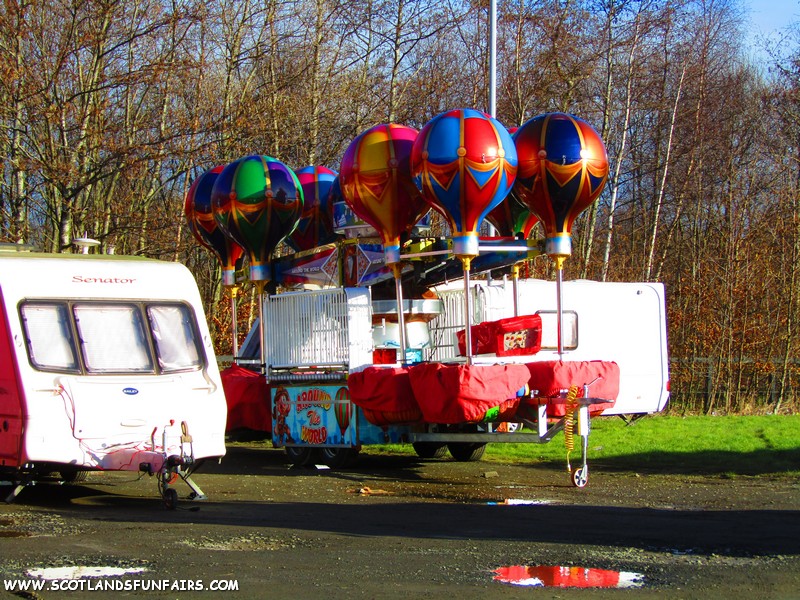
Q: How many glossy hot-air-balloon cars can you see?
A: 7